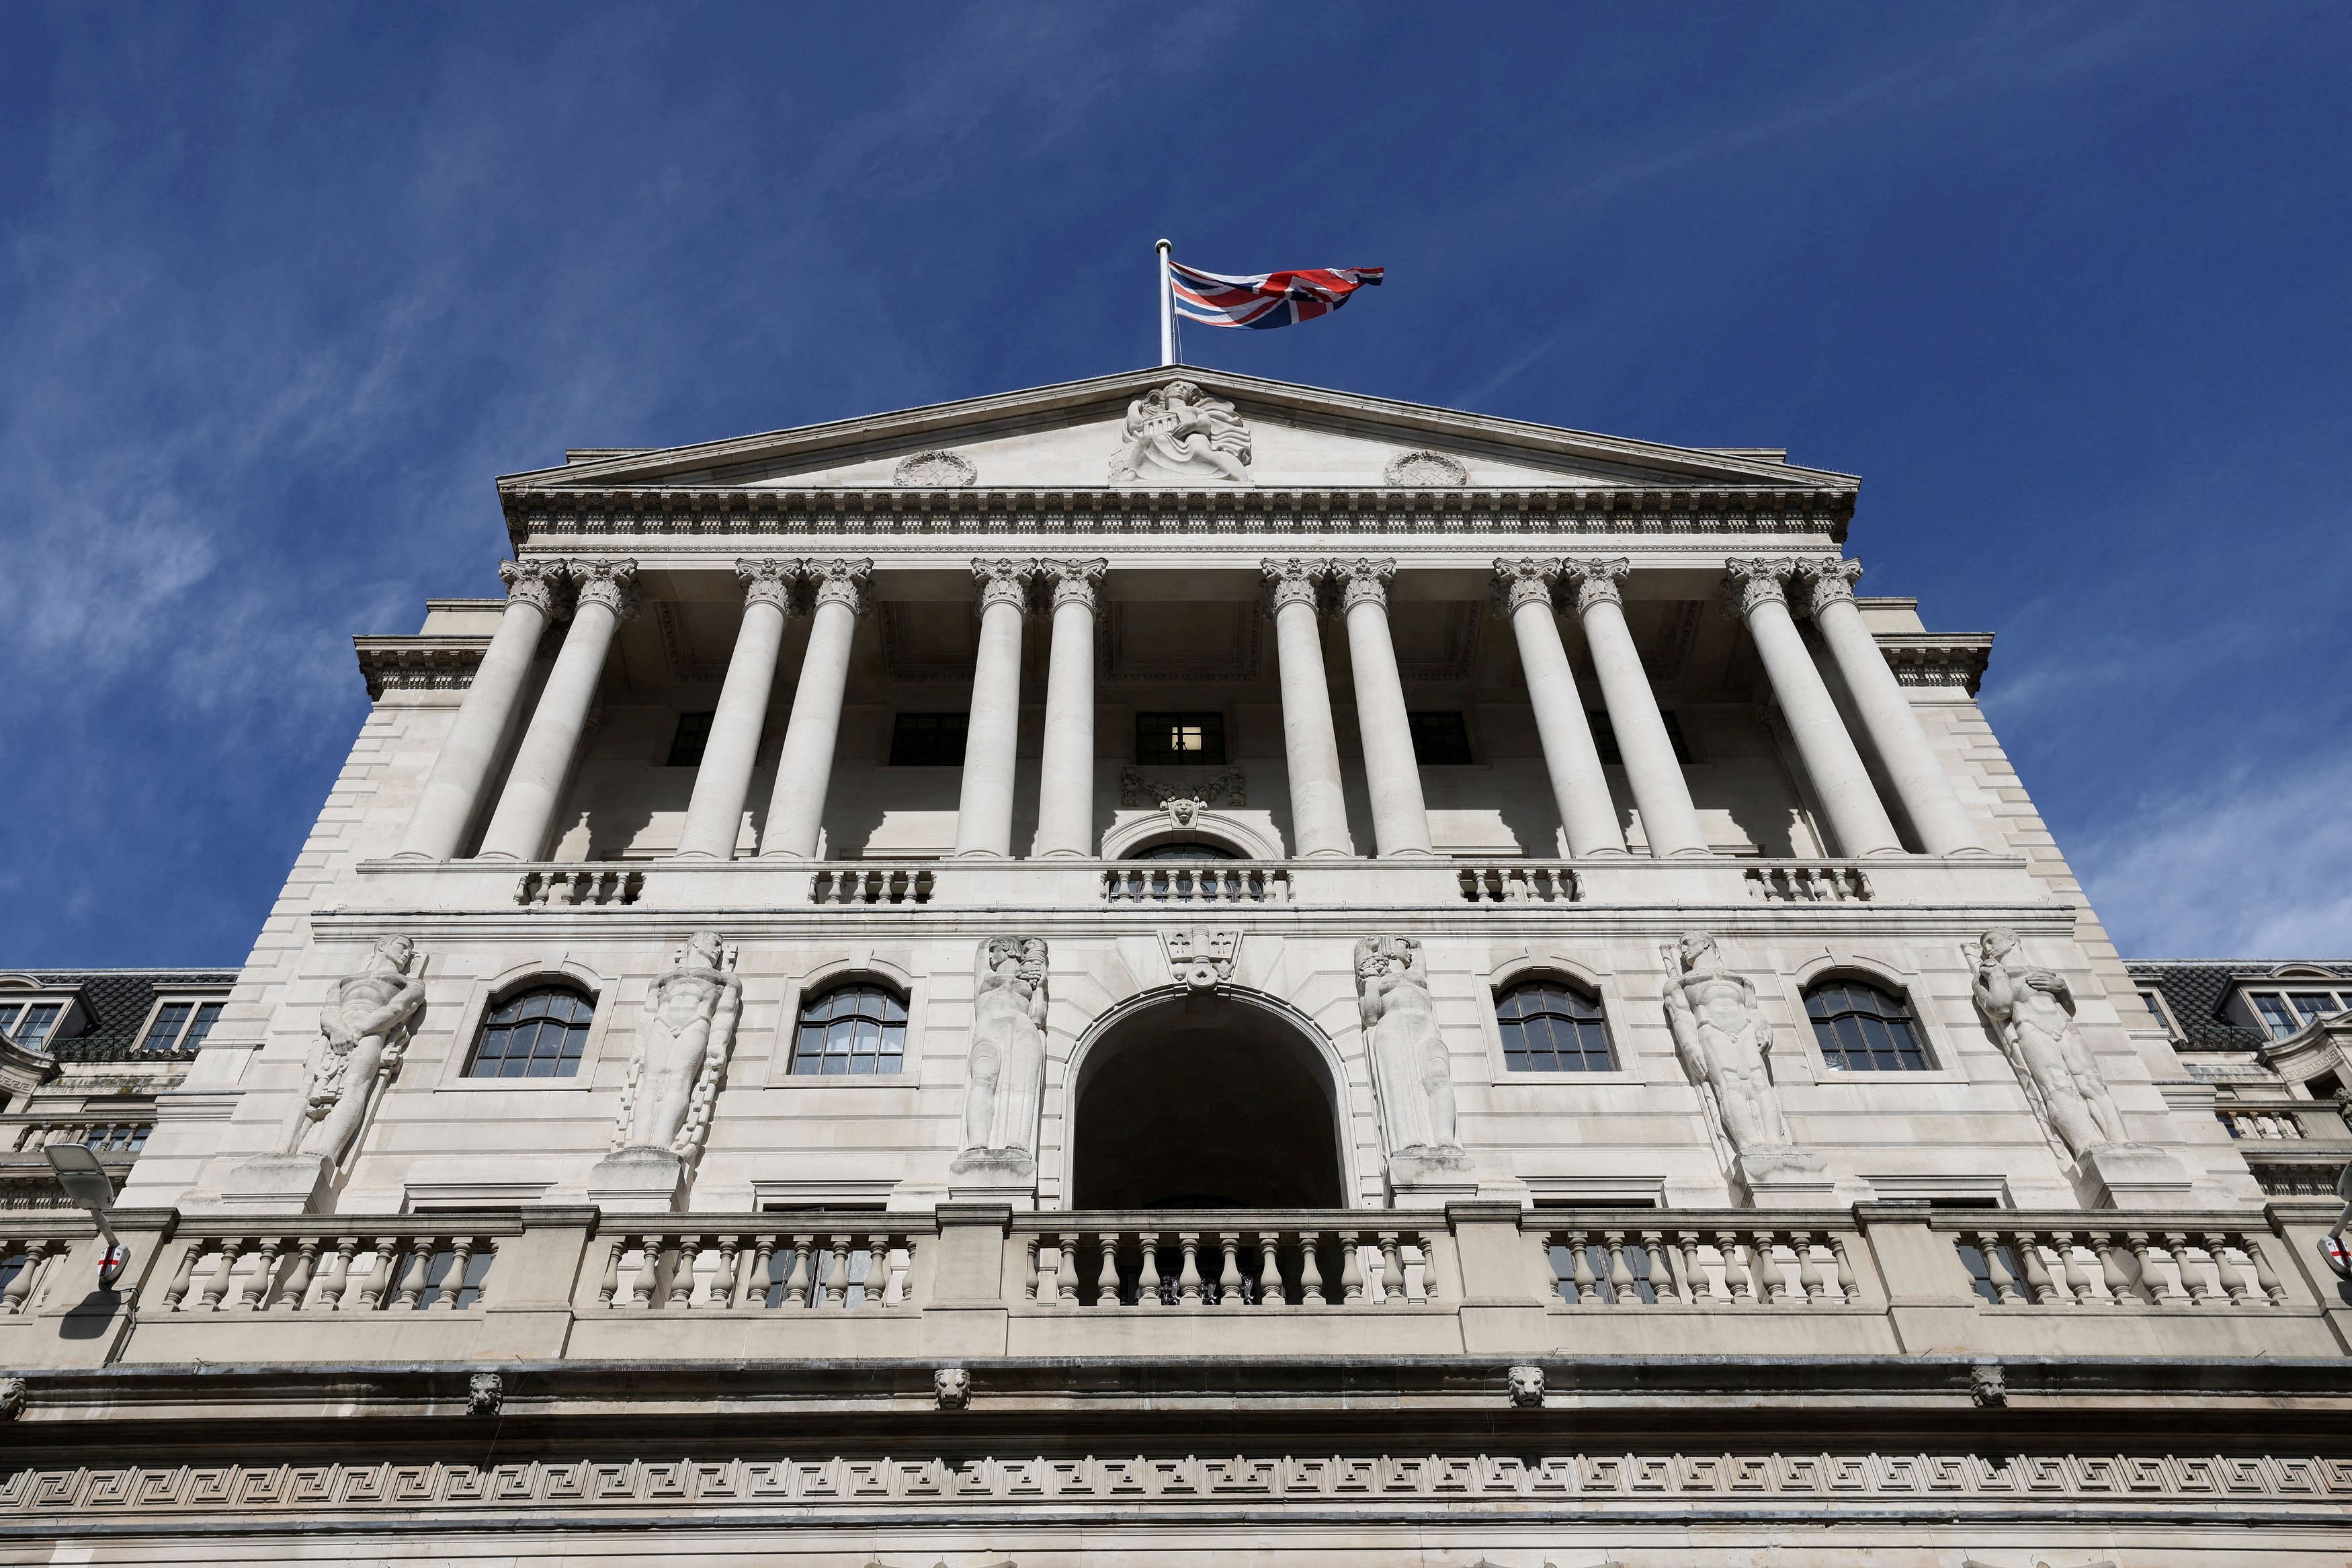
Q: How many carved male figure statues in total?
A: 4